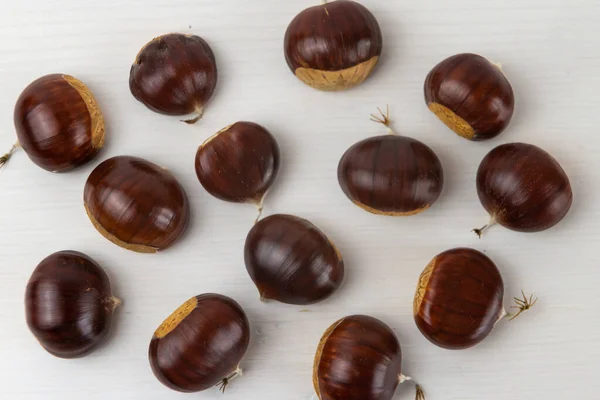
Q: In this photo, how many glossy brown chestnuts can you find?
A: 13